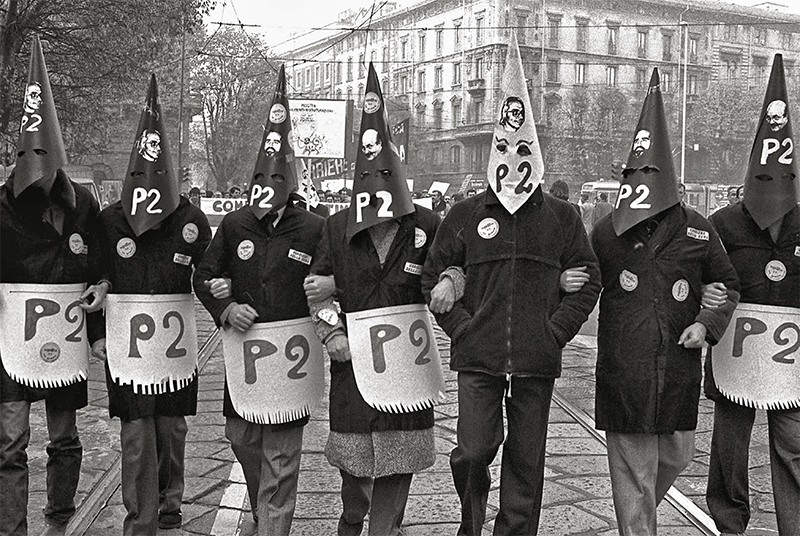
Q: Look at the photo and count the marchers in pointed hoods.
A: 7